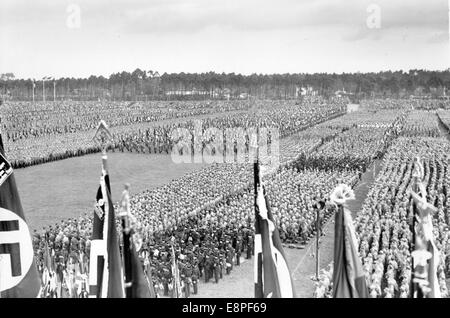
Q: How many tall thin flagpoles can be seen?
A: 3